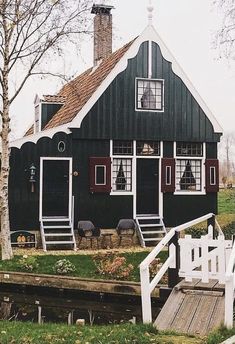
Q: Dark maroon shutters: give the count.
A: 3